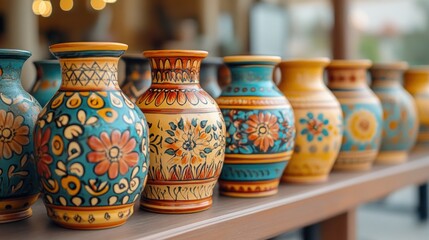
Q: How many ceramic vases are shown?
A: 11